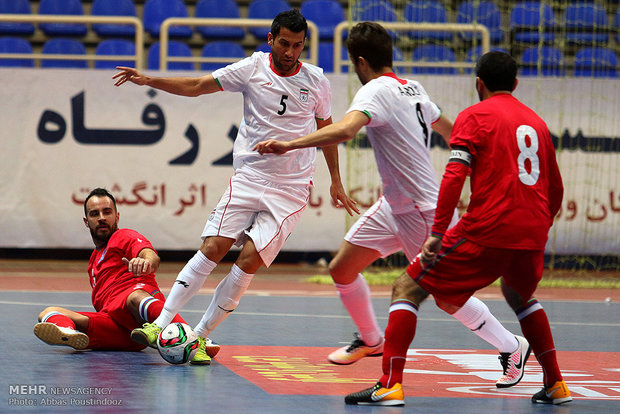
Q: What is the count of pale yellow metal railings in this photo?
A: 3